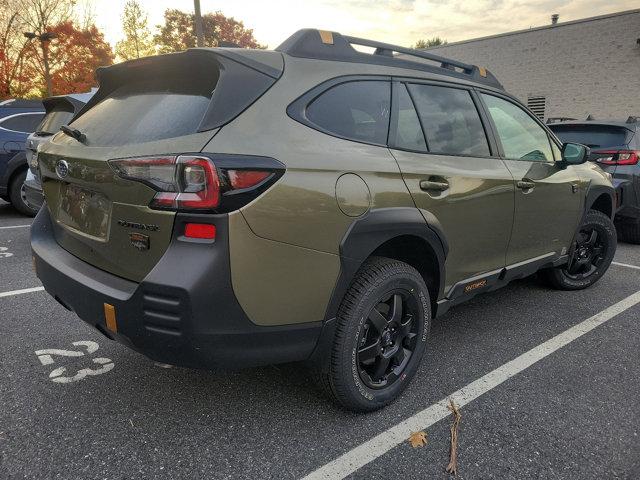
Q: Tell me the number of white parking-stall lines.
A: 4